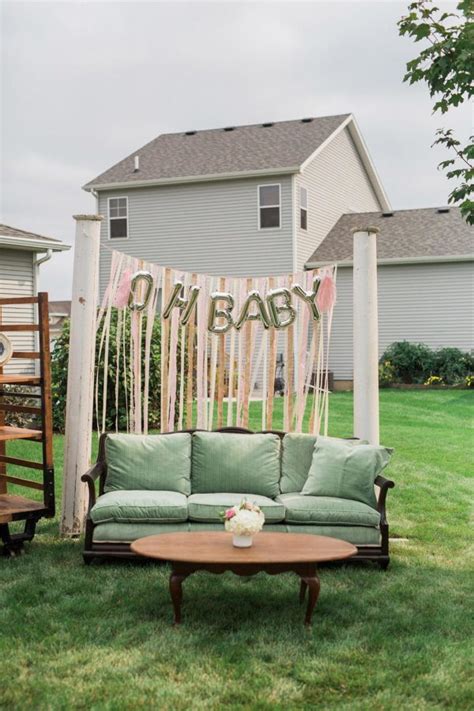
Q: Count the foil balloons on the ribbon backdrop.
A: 6